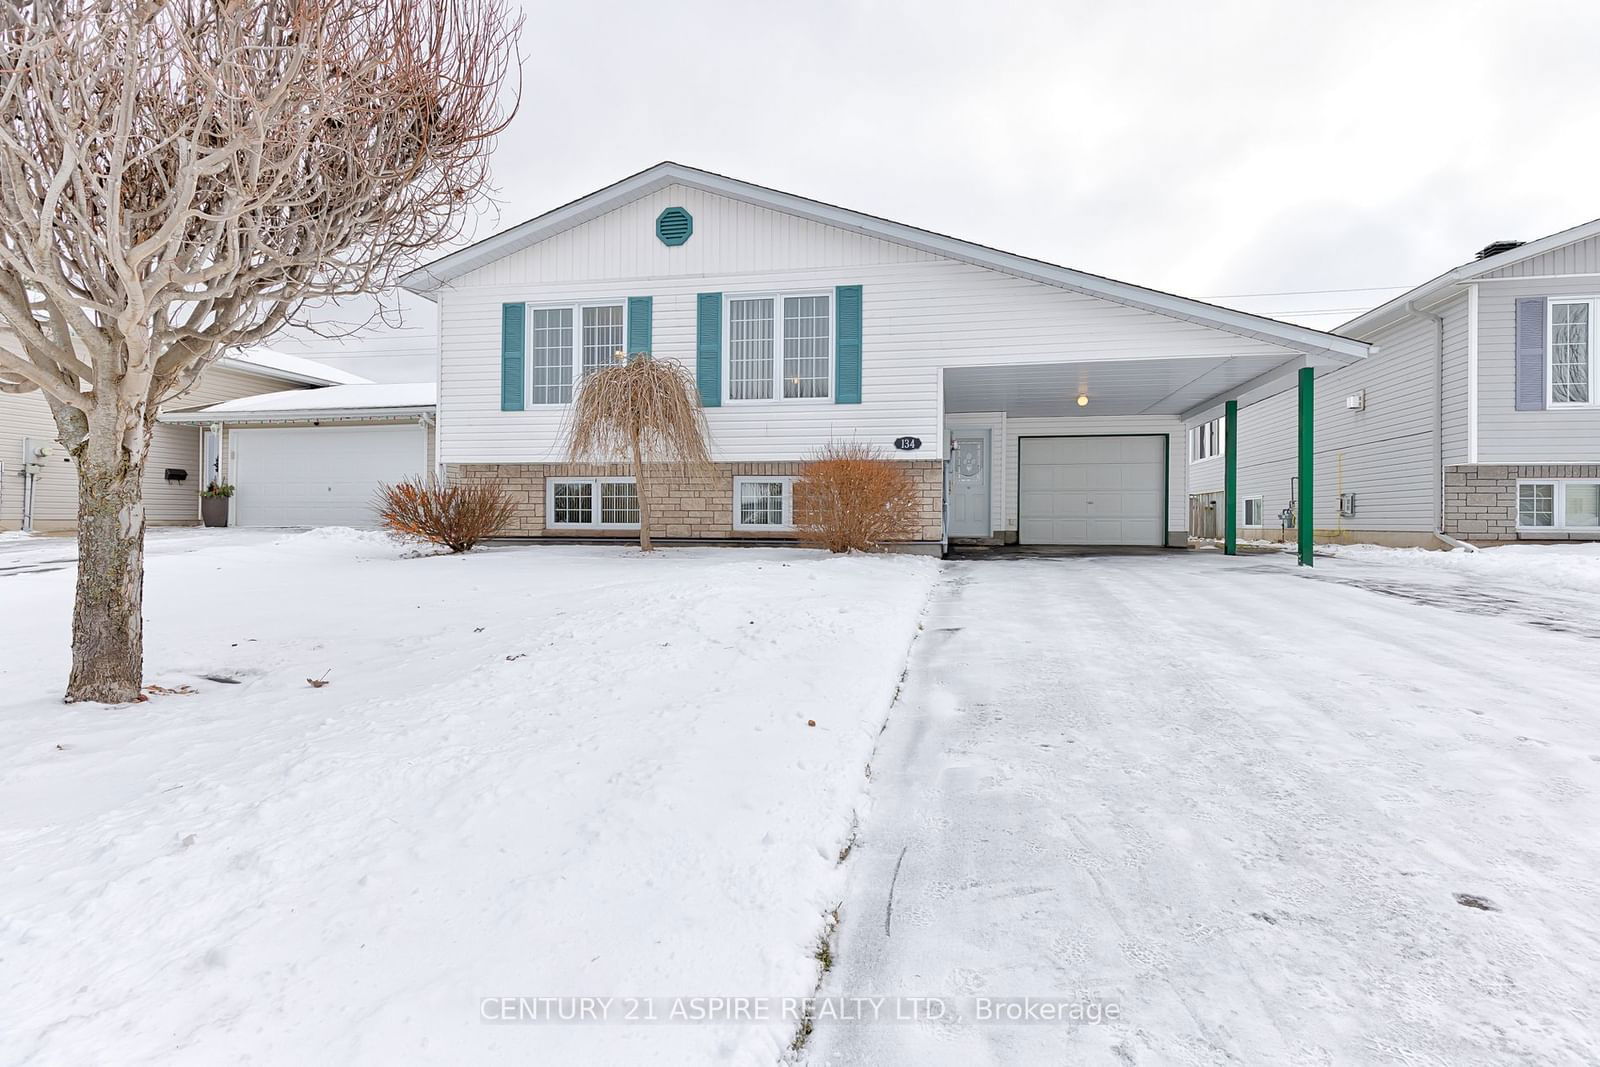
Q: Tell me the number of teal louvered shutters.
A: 4